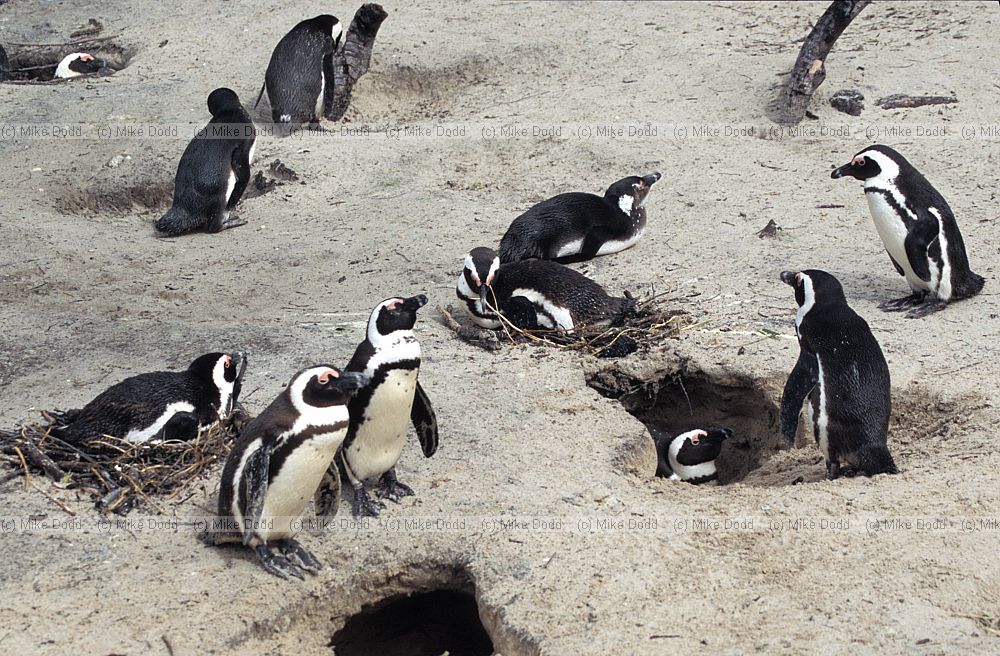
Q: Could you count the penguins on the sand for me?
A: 11